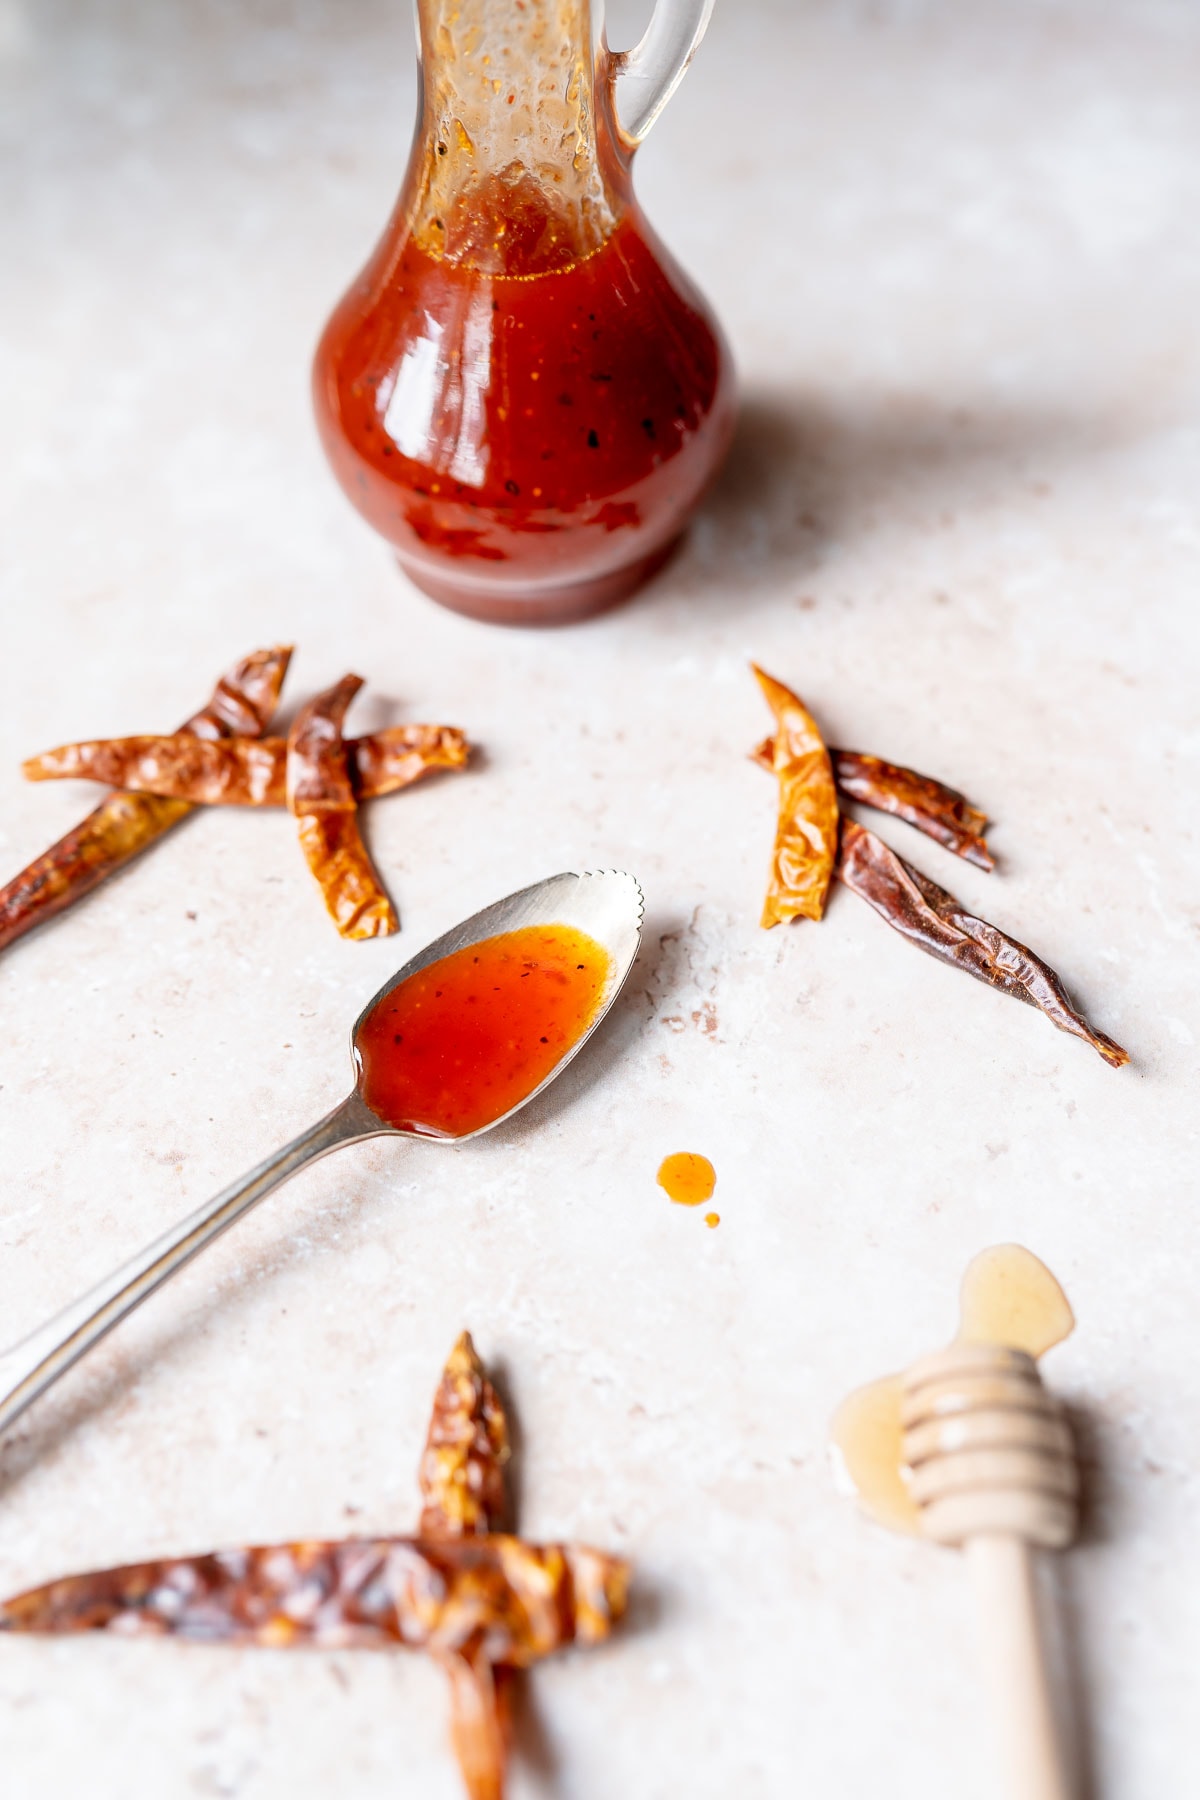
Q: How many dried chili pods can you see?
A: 8